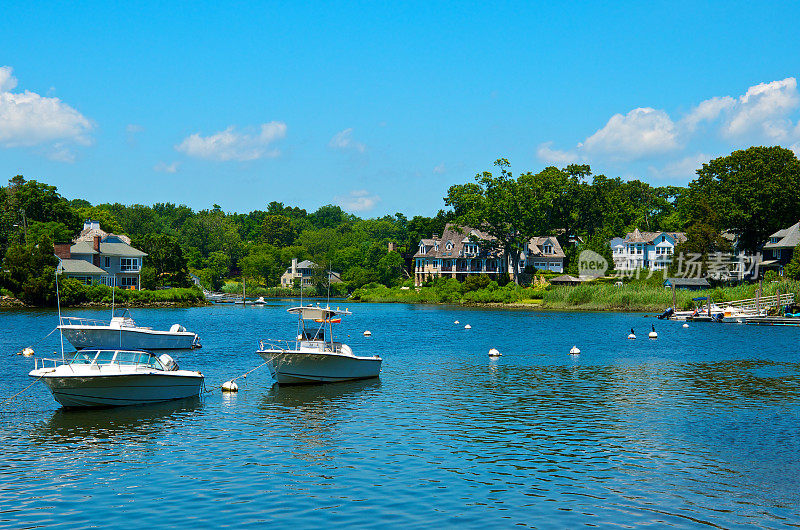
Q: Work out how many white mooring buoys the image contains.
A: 10